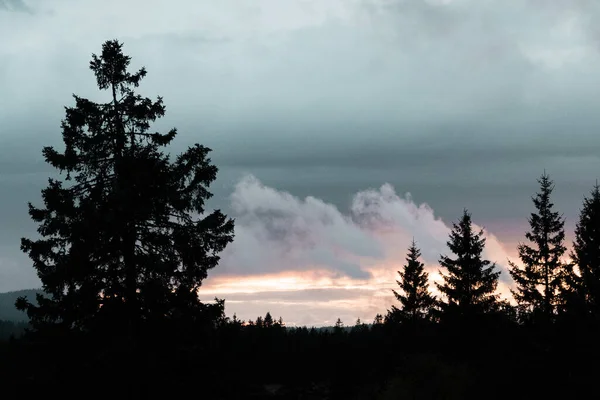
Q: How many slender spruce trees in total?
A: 4